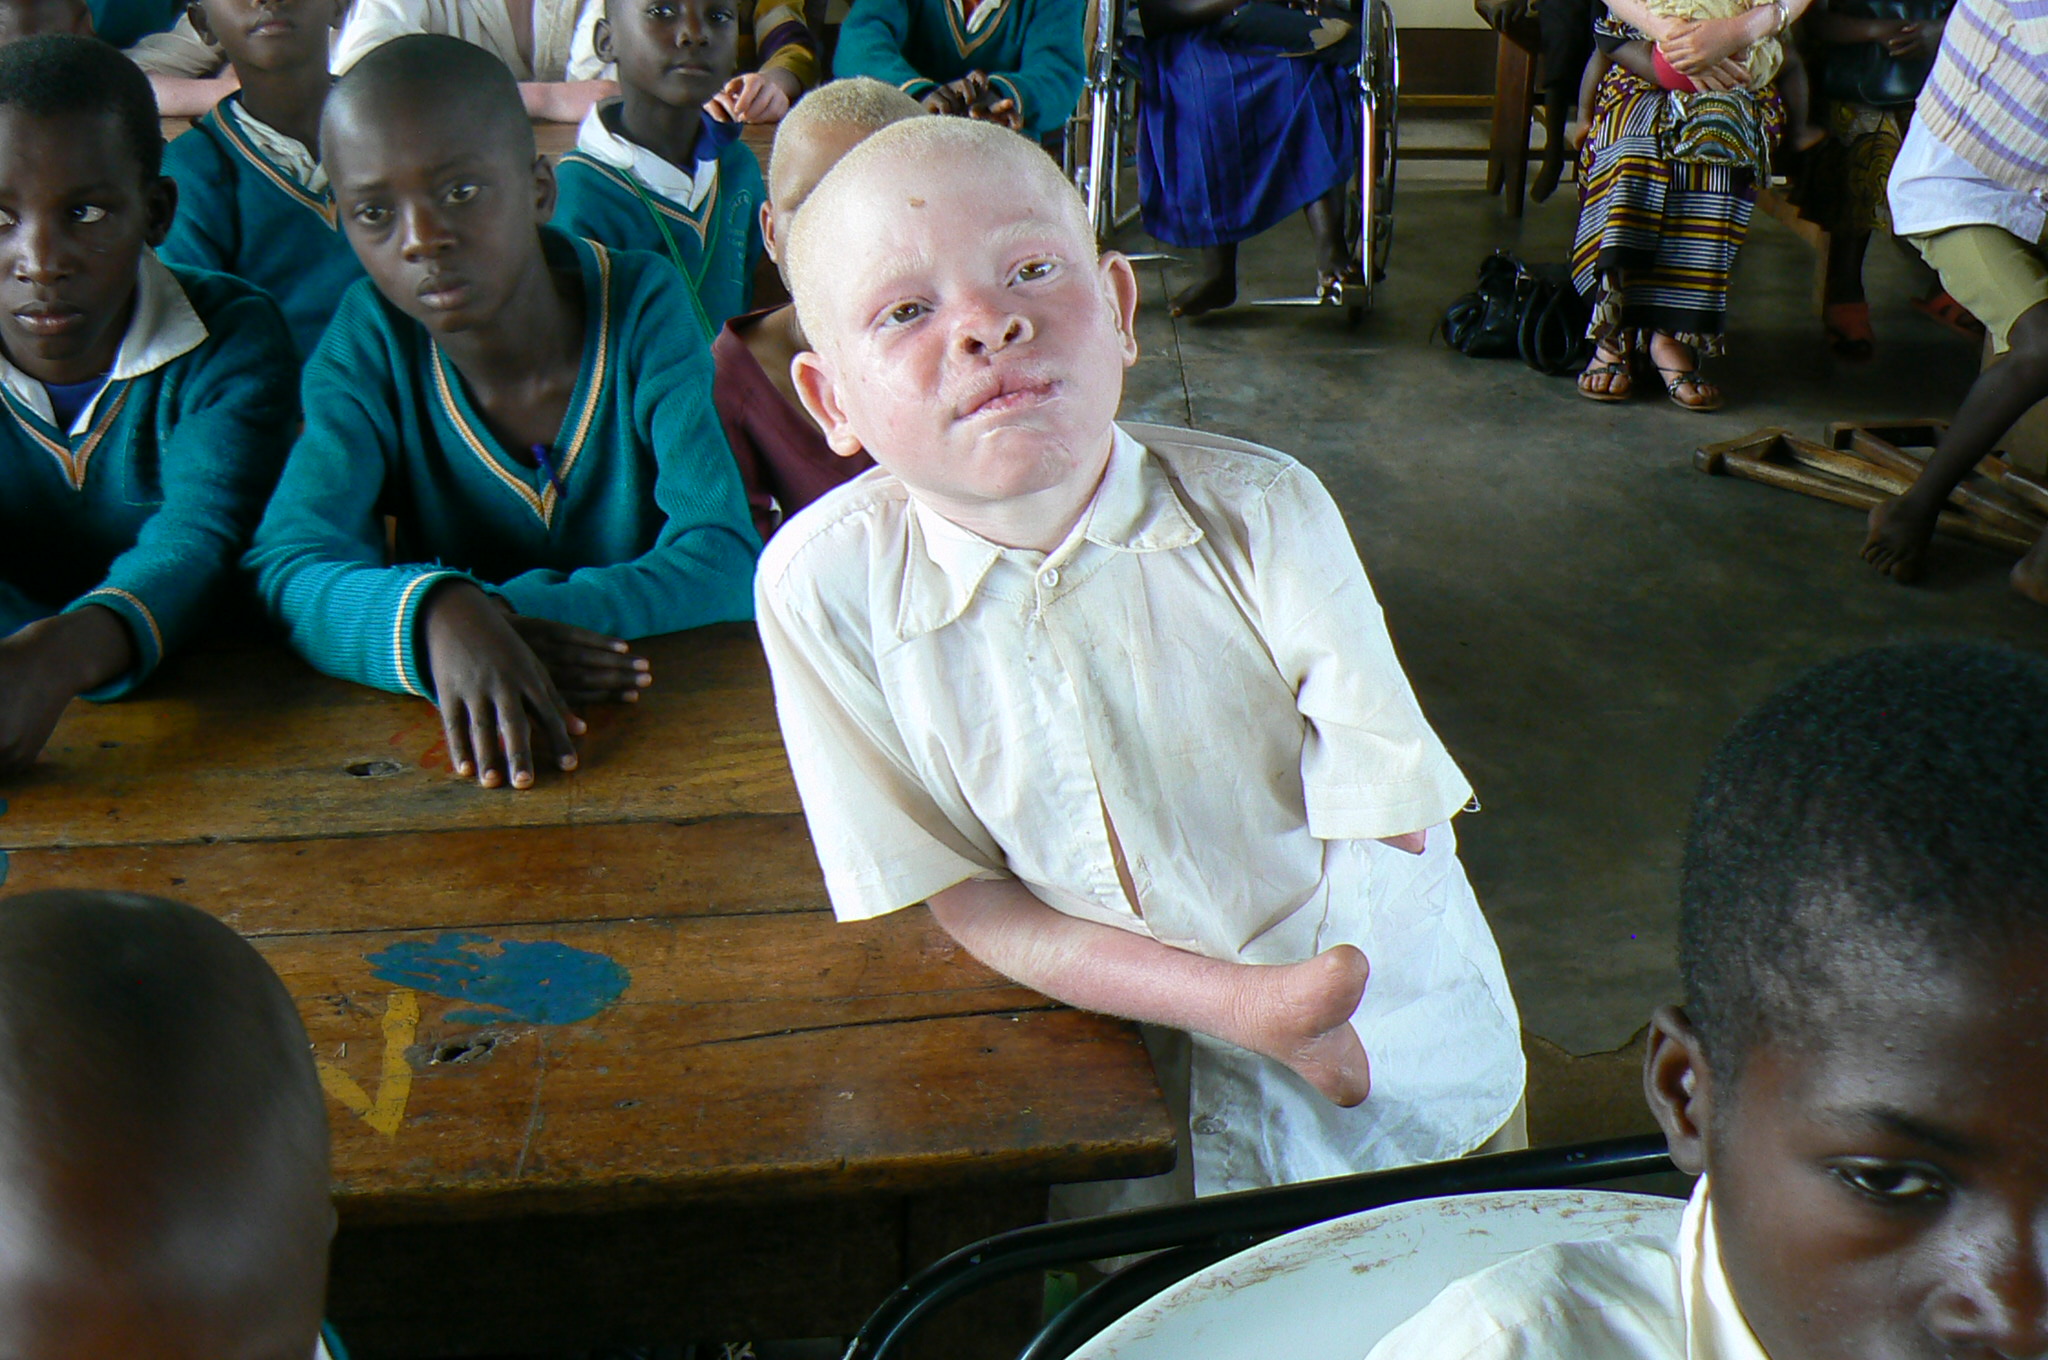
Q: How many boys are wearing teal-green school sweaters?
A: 5